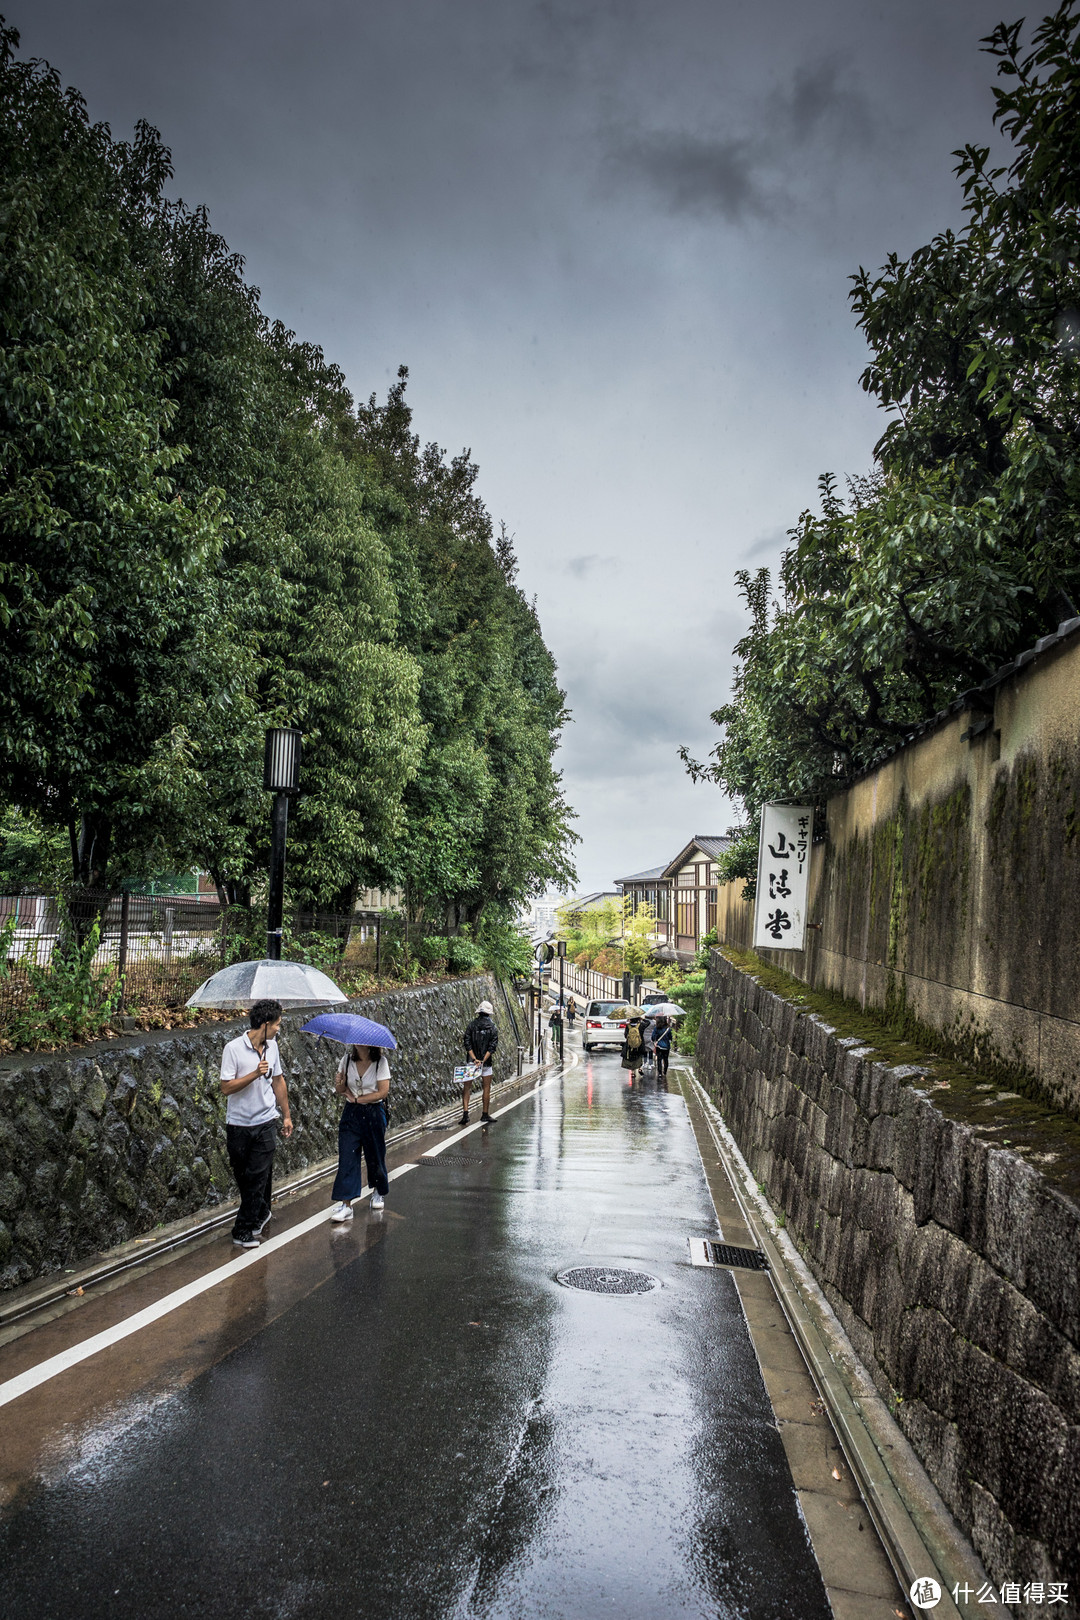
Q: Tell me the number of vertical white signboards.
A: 1